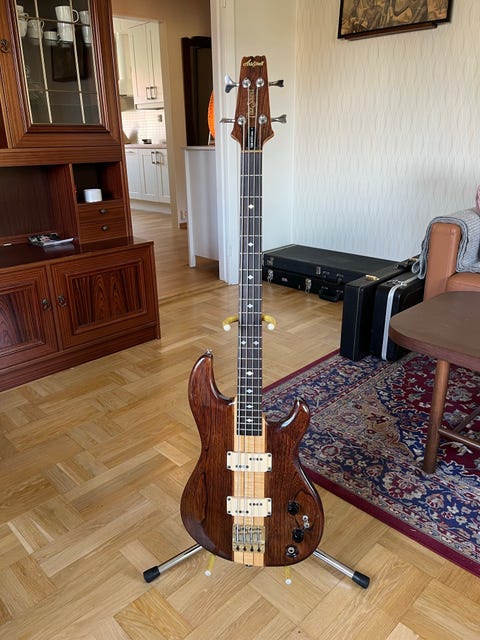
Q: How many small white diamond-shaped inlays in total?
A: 10